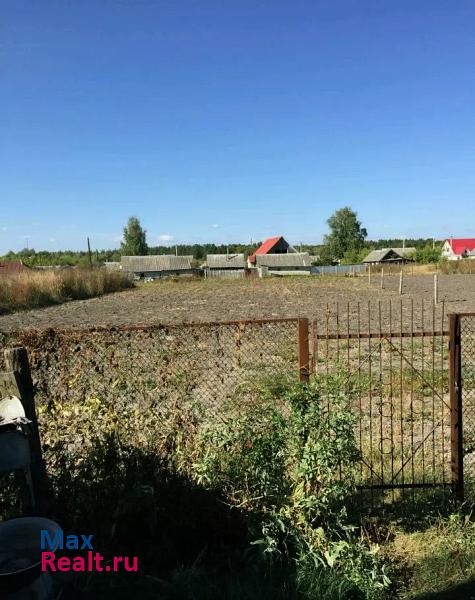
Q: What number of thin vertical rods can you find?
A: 12